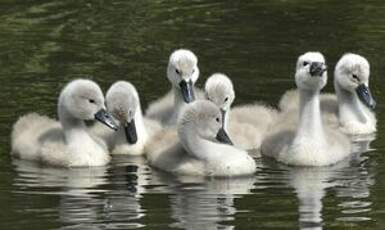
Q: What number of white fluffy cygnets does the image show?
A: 7